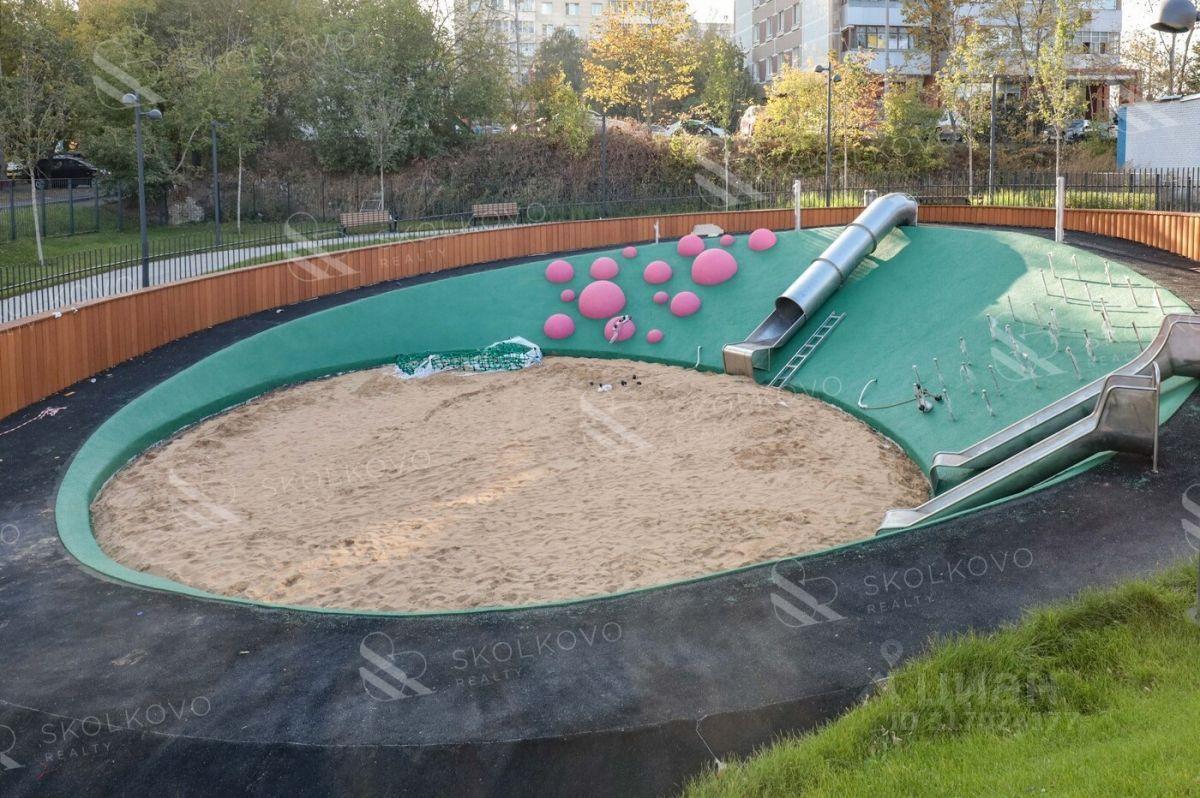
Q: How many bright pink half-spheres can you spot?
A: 15